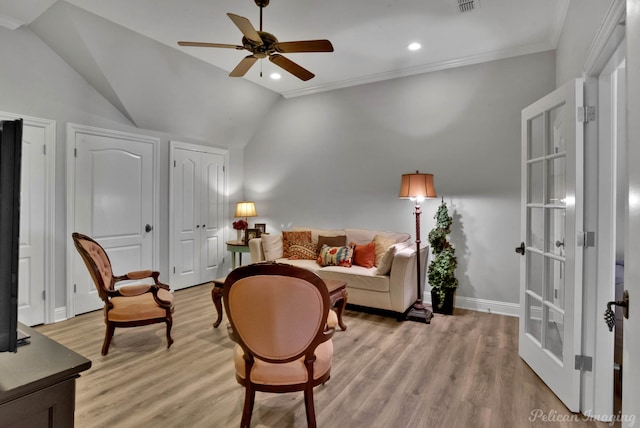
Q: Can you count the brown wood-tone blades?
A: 5